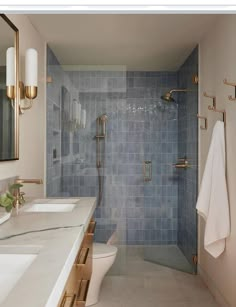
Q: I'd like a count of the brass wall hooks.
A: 4